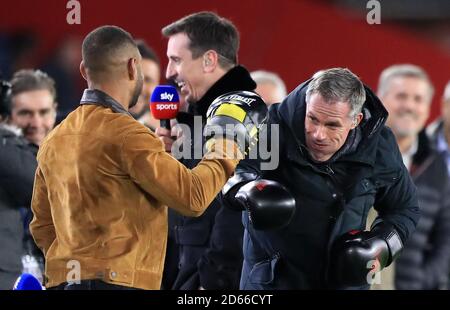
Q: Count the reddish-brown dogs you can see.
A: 0